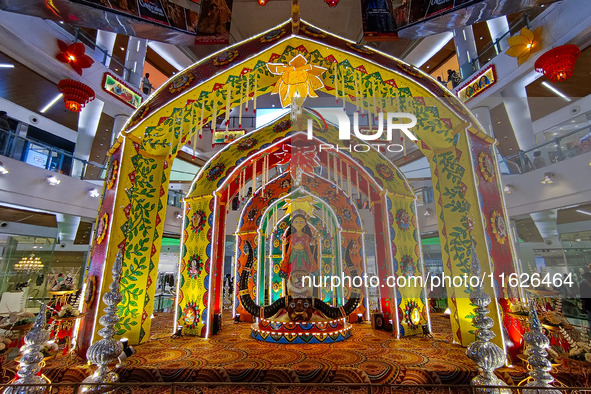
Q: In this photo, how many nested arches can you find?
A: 4